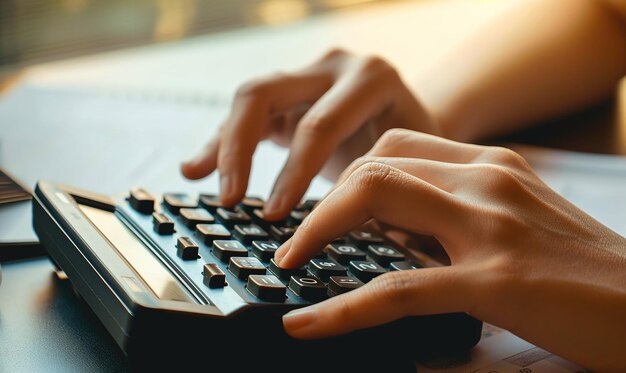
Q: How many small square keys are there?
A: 4